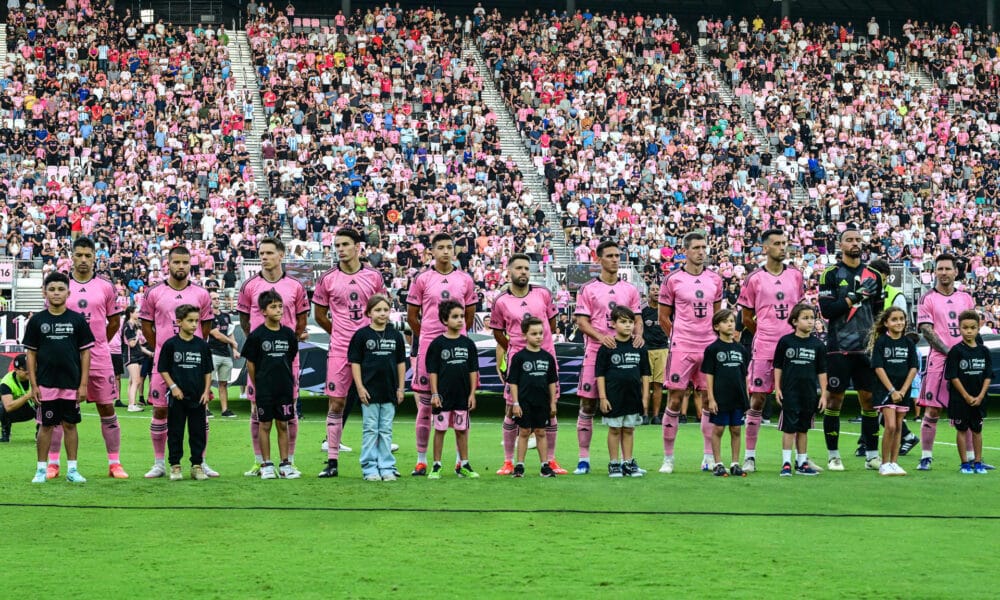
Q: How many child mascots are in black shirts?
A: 11